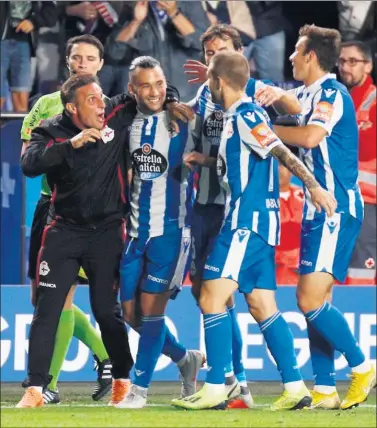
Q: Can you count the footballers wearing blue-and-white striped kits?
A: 4